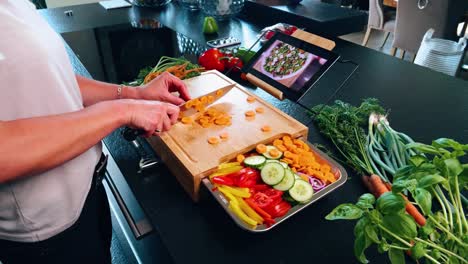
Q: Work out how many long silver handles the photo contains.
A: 1